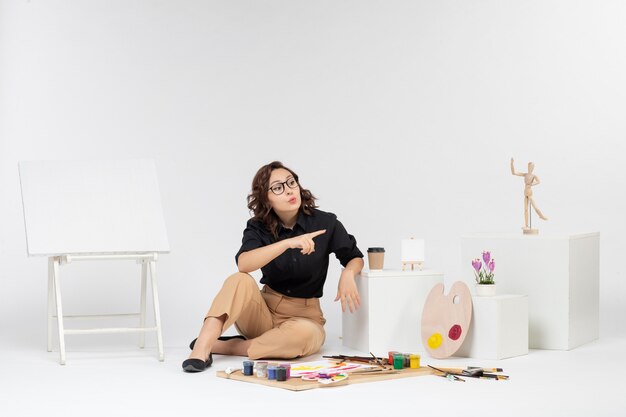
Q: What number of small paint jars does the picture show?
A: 9